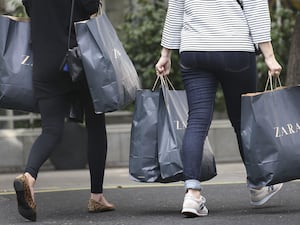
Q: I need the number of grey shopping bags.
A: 5